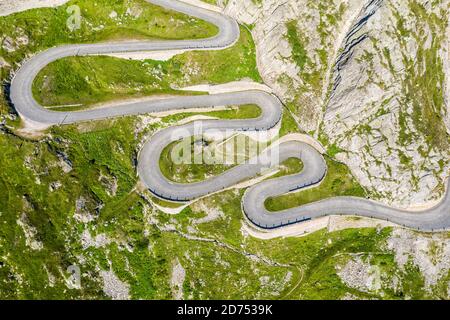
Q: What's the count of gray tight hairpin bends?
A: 6